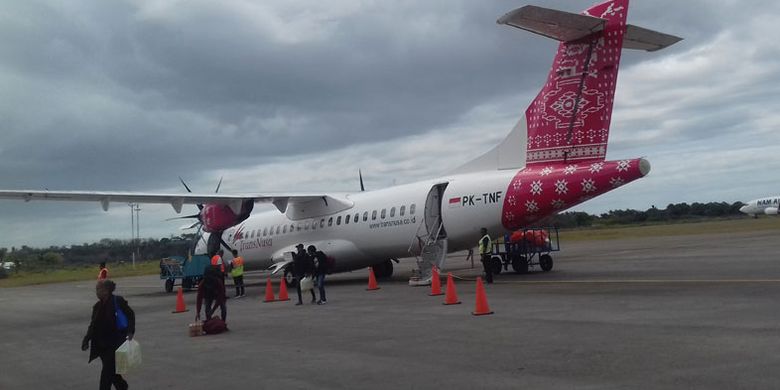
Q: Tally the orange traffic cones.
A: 7